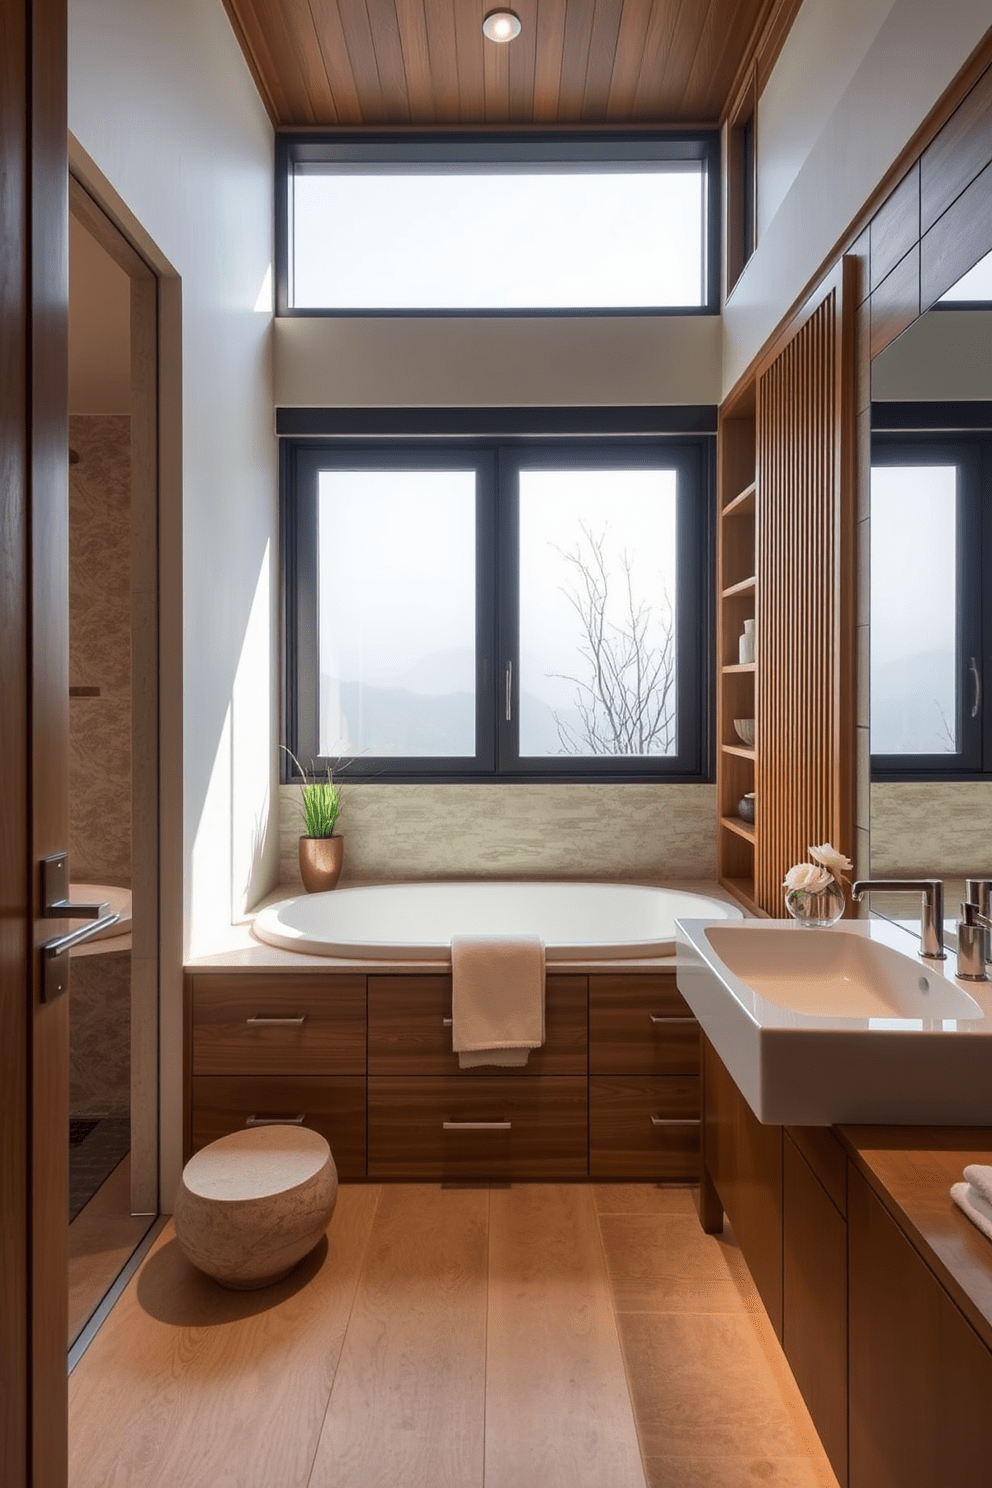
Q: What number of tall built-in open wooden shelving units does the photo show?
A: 1